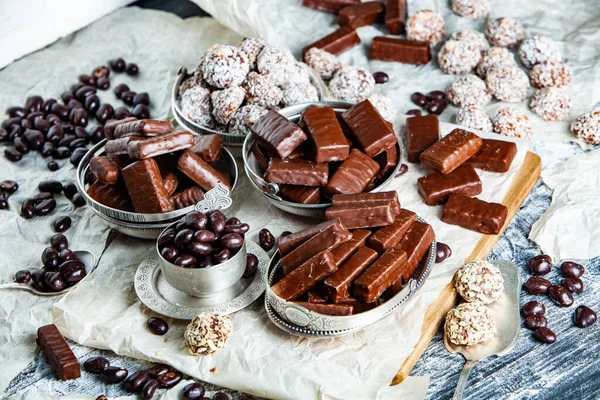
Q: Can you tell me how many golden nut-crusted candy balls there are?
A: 3